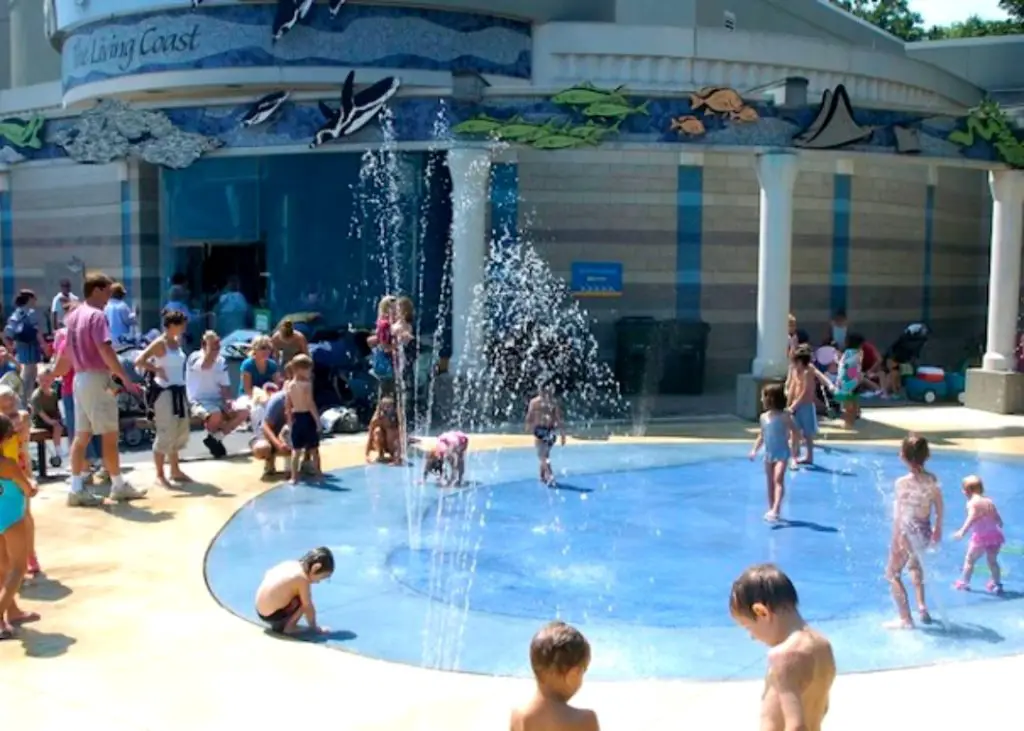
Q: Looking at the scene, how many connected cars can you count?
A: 0